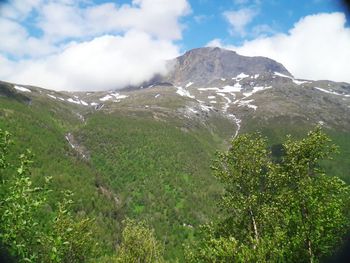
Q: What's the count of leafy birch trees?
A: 2